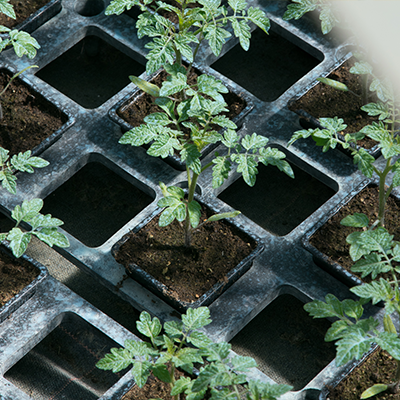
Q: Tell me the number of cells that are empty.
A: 6